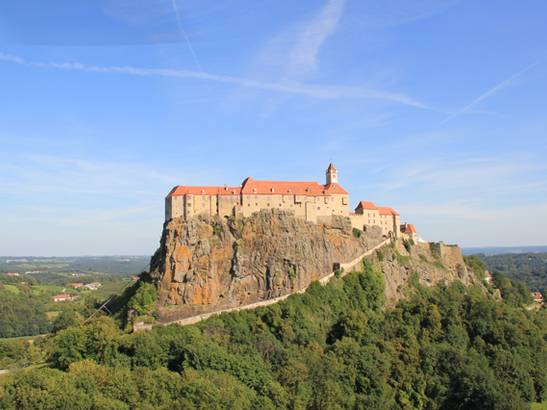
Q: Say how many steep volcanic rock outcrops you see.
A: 1